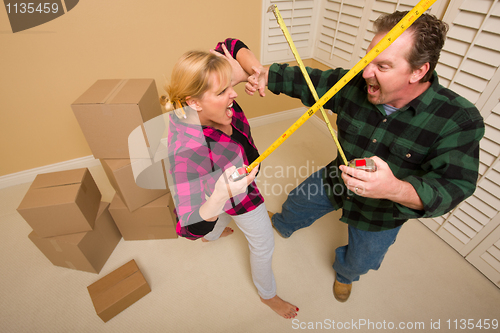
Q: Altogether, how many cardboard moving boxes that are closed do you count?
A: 6